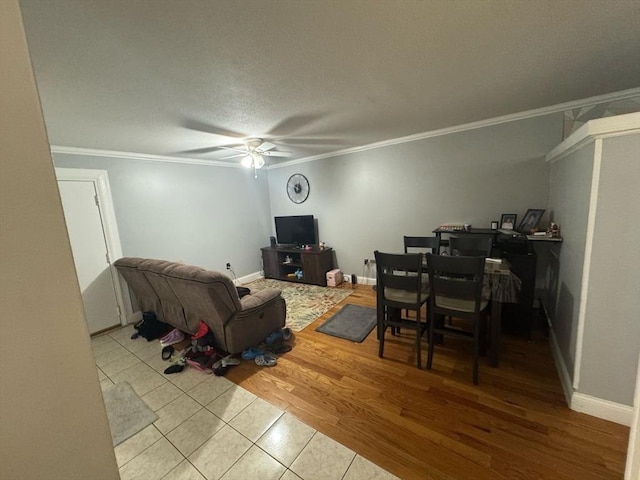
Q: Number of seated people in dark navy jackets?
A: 0